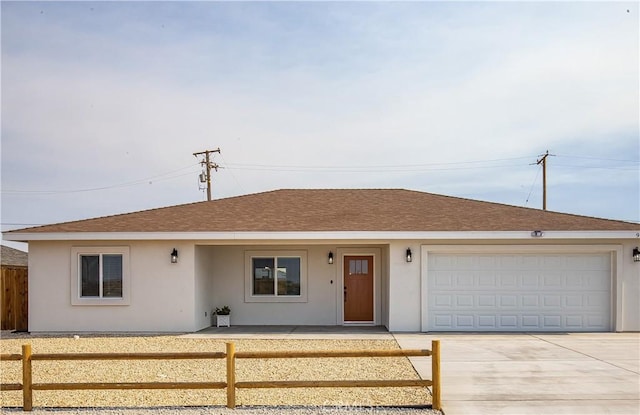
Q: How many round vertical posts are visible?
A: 3